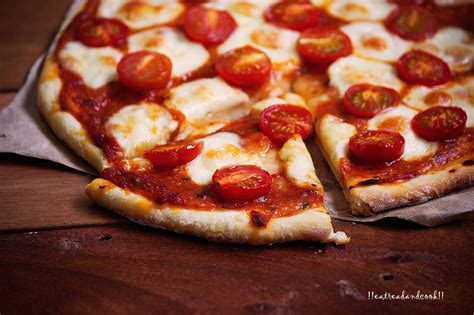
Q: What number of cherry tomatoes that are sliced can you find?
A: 14